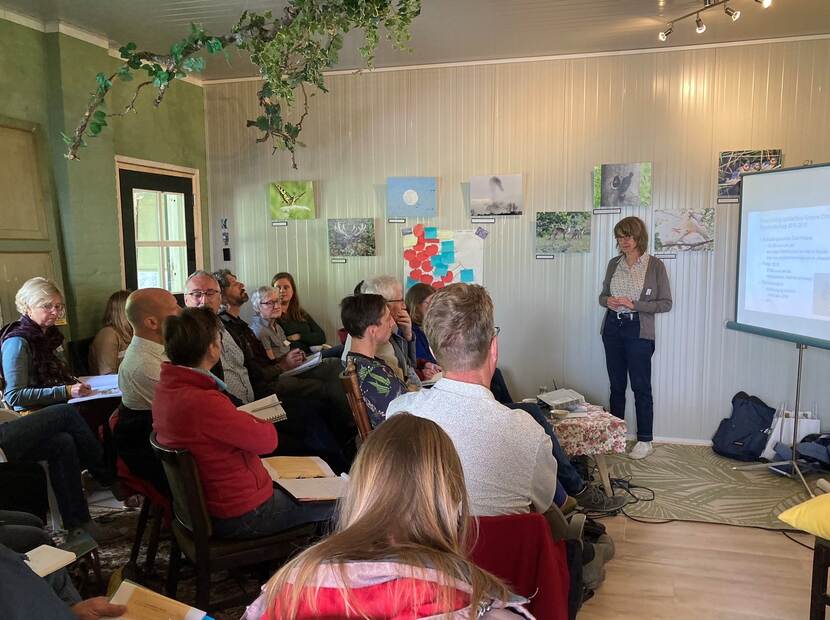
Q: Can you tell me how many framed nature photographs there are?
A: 8